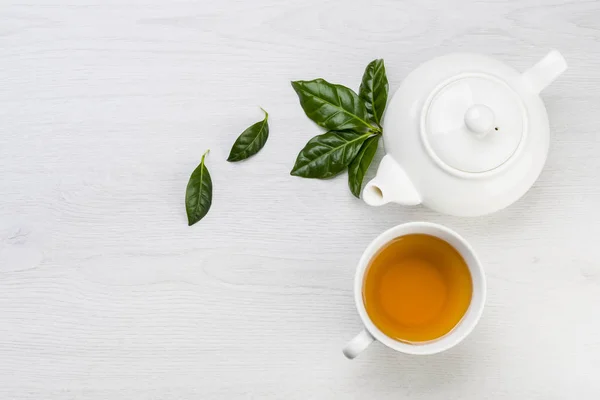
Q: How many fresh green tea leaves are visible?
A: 6